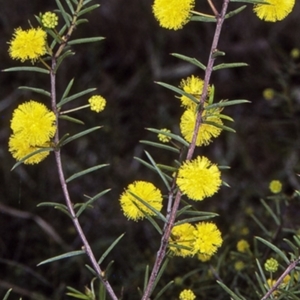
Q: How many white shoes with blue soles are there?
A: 0